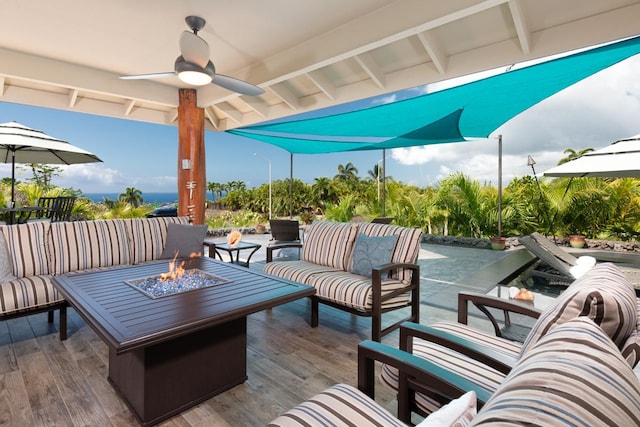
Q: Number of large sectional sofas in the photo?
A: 1